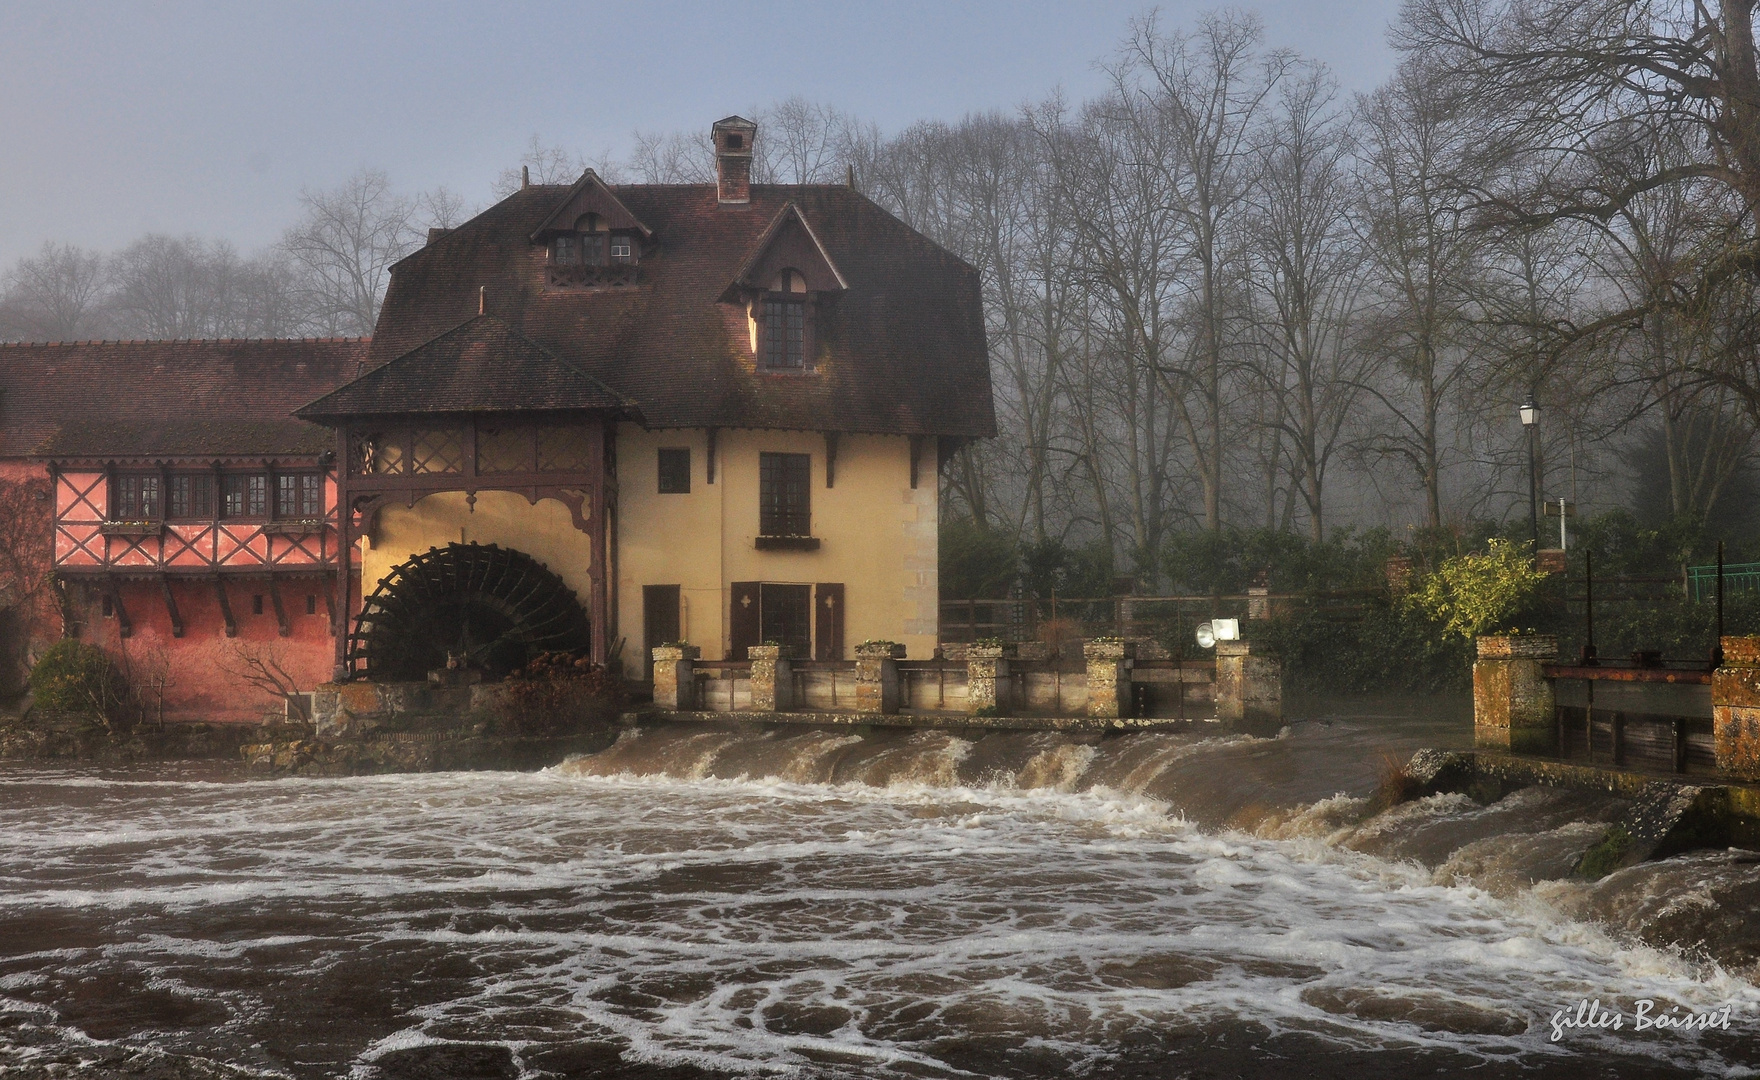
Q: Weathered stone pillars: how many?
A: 8